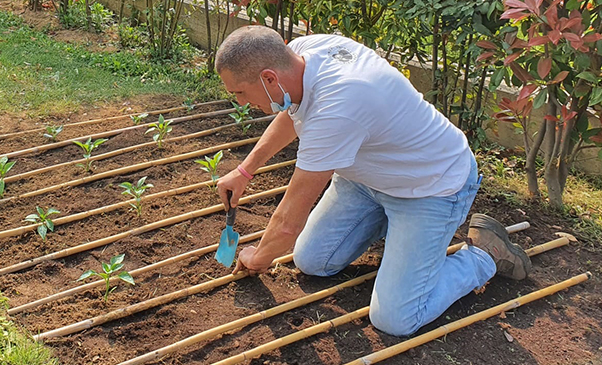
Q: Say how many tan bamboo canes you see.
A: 11